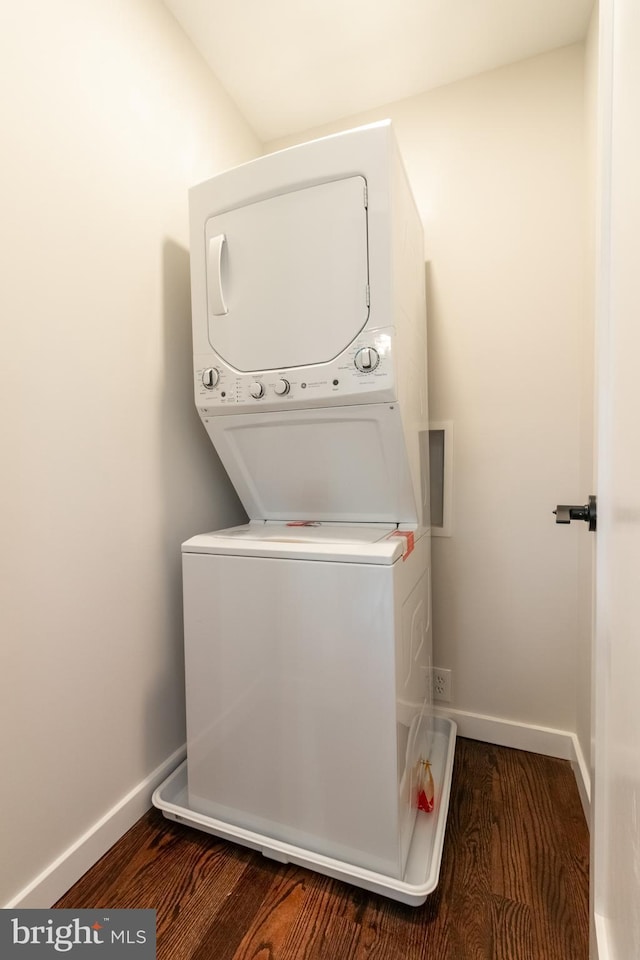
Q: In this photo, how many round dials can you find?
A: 4